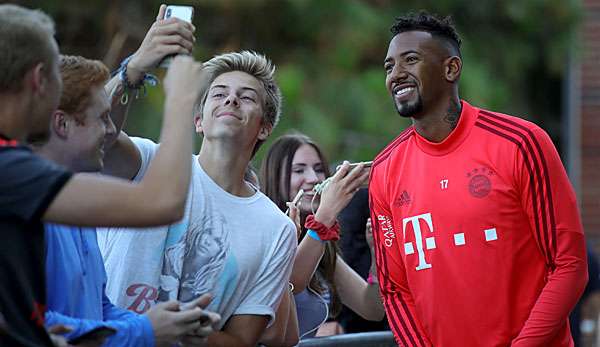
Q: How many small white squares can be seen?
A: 4